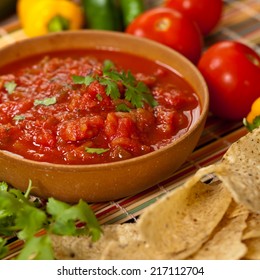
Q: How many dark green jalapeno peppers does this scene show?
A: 2